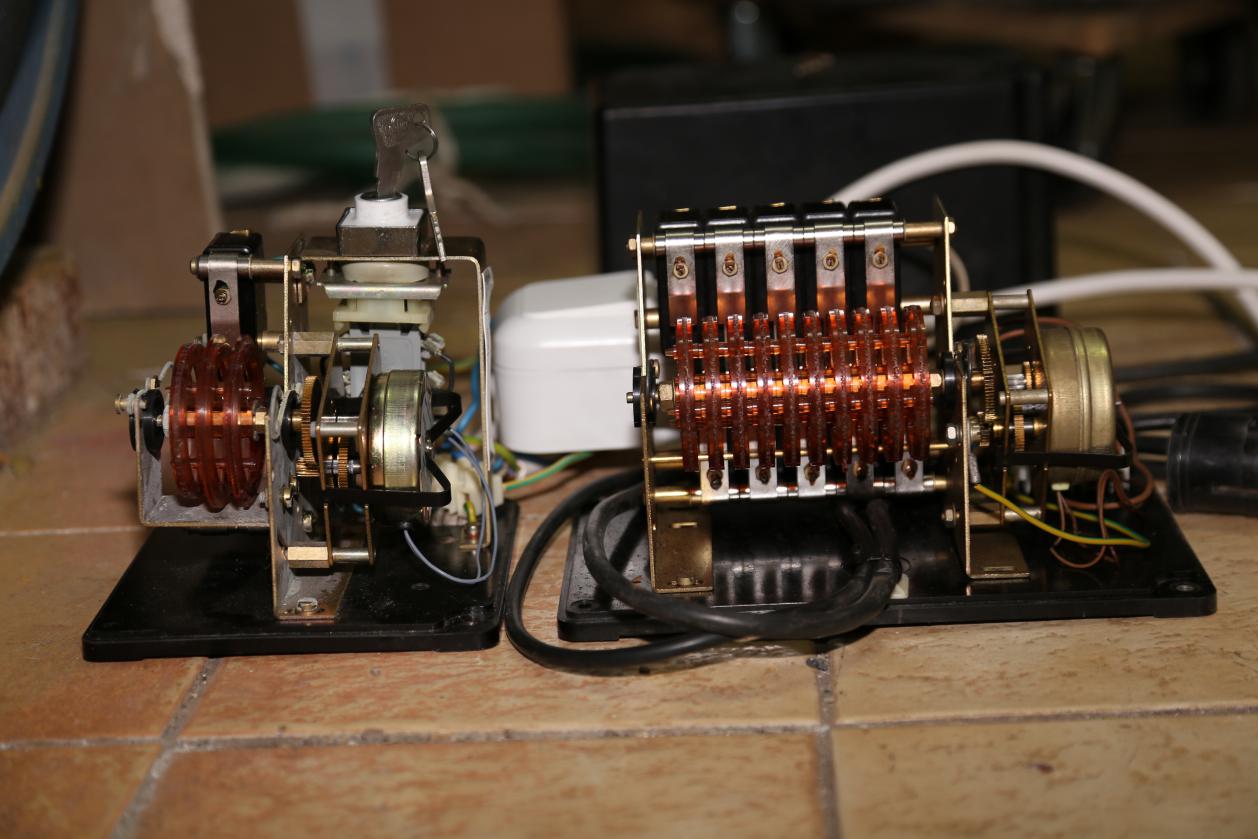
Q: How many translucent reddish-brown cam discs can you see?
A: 13